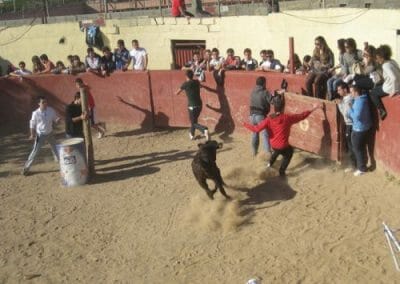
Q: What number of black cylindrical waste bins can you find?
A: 0